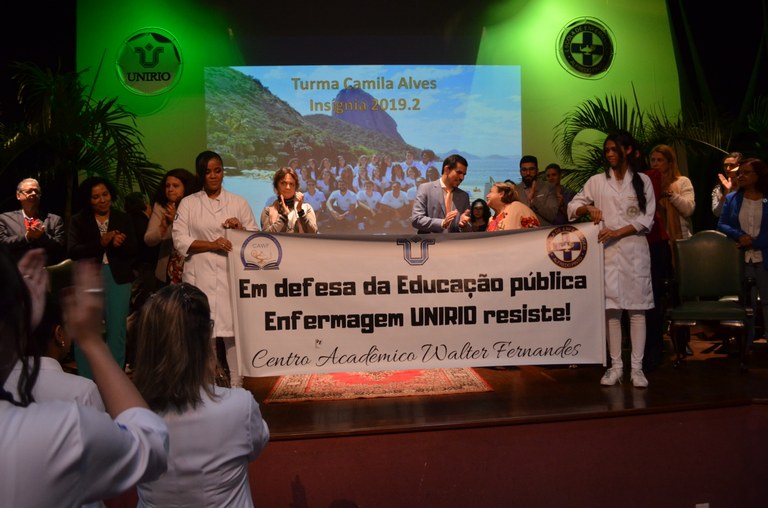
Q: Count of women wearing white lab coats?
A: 5